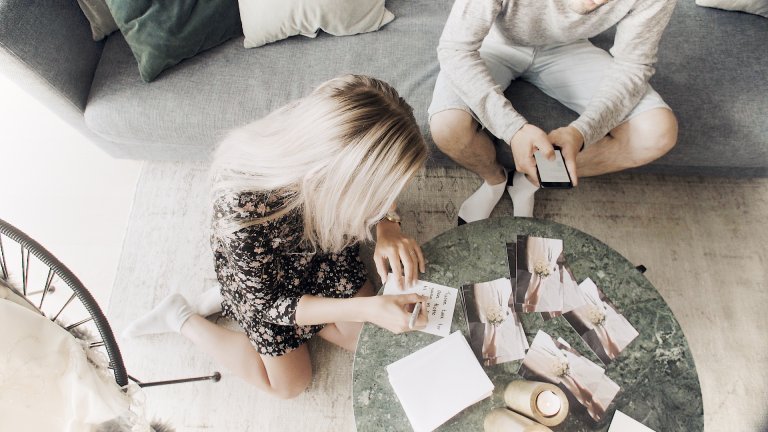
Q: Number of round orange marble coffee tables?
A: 0